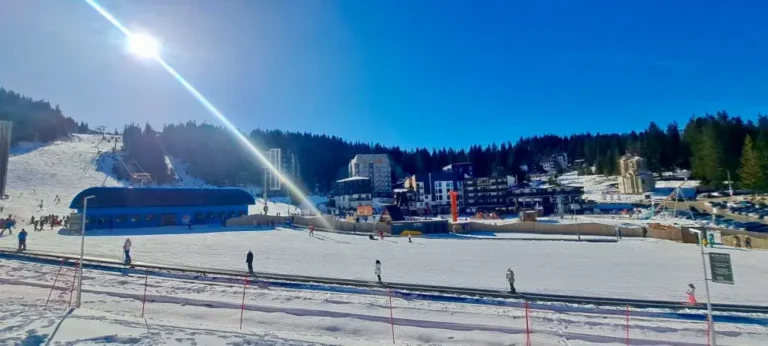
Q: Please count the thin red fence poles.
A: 8